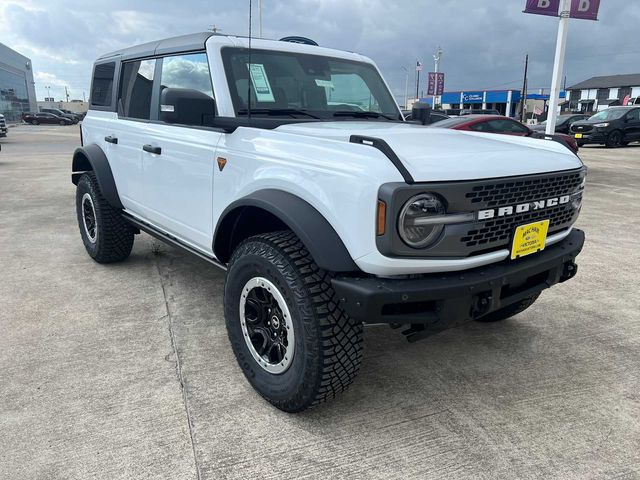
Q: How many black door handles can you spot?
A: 2